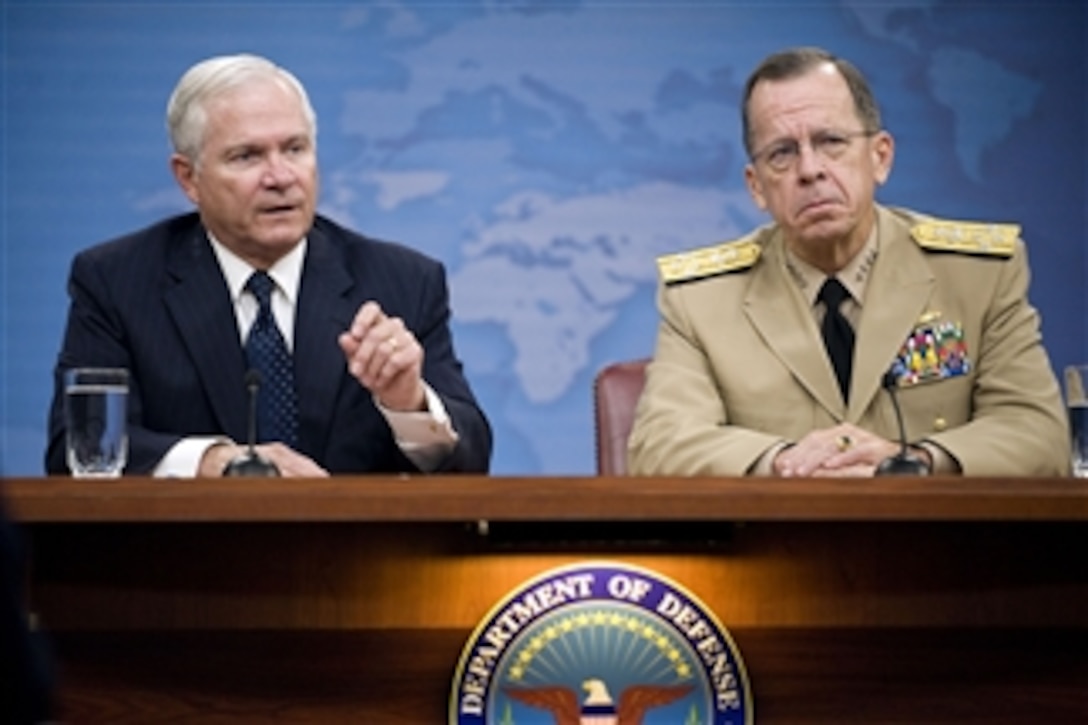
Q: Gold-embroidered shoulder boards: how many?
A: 2